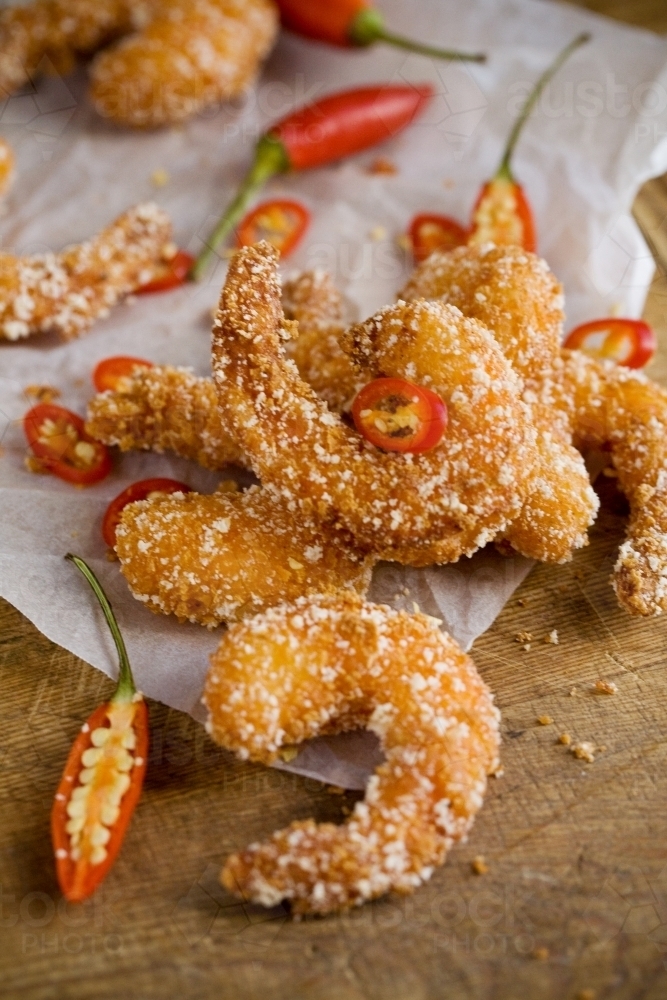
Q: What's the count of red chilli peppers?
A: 4